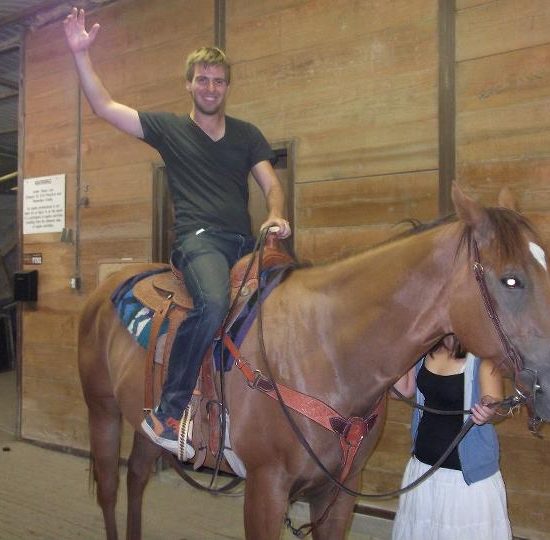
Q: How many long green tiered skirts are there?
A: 0